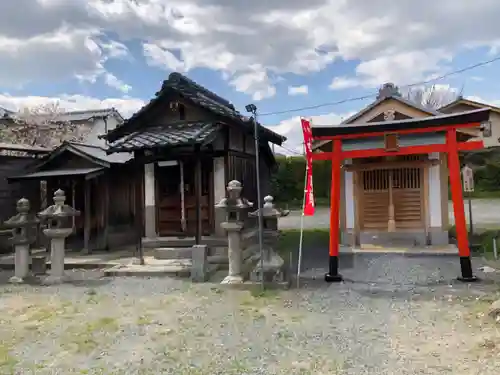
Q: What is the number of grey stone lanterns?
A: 4